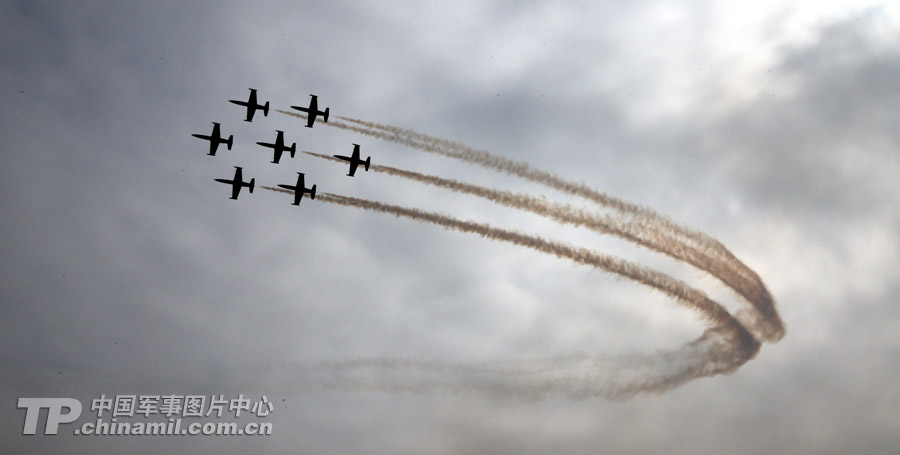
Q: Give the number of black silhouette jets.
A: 7